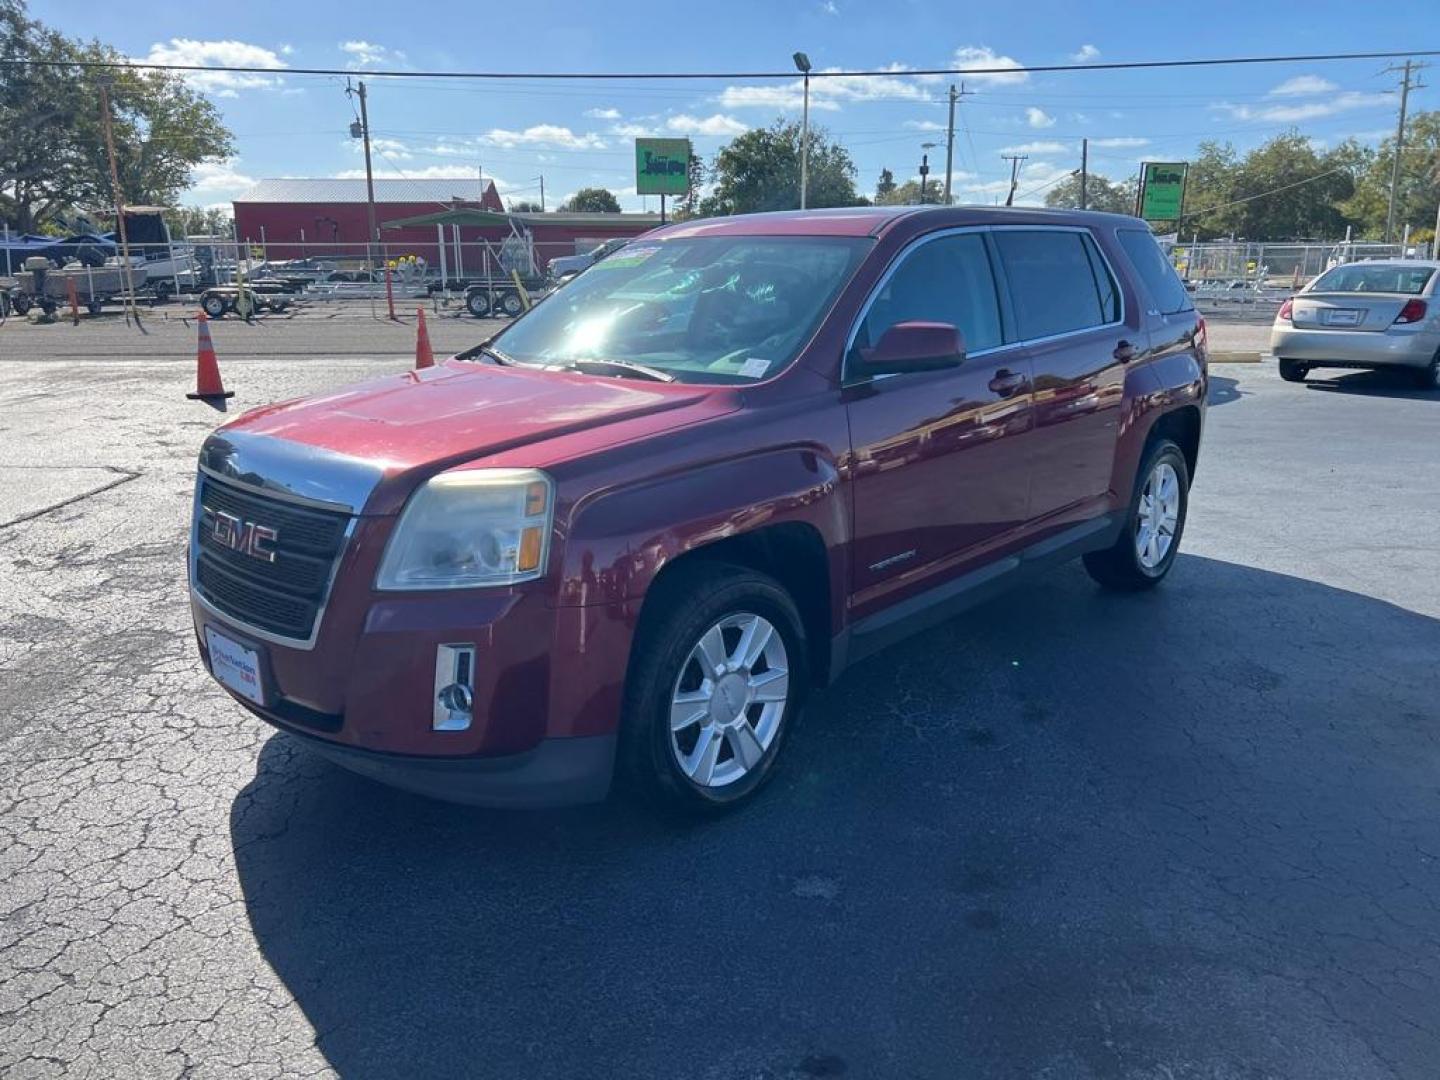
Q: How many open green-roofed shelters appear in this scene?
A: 1